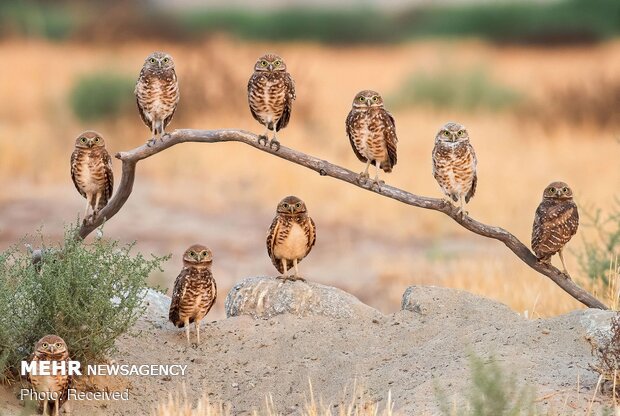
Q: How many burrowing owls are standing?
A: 9